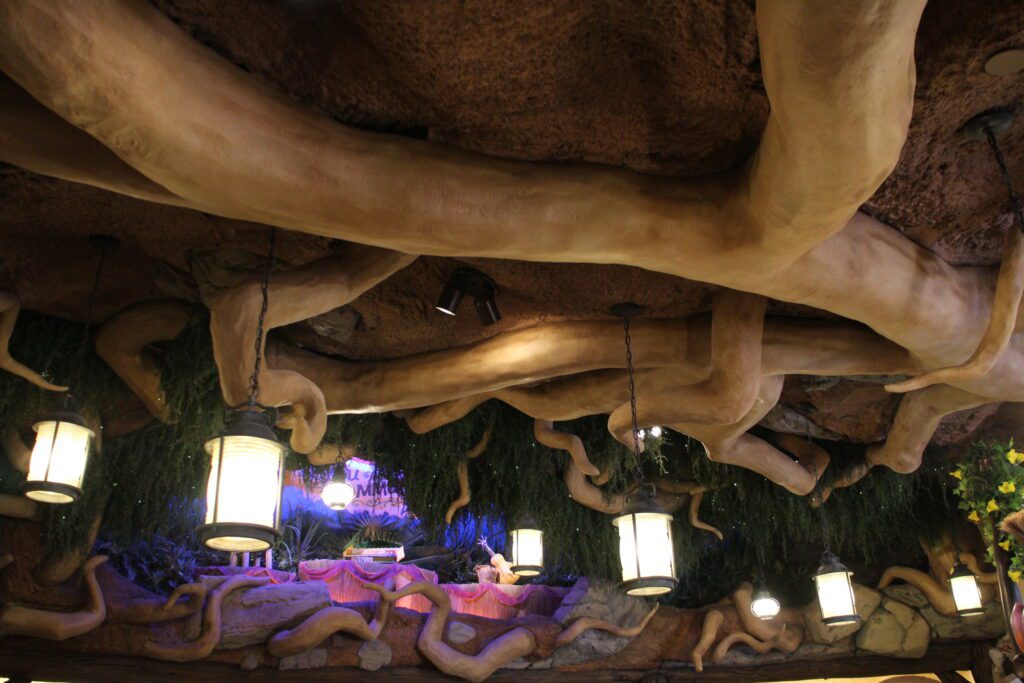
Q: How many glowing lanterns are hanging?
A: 8